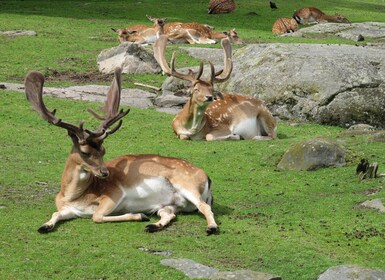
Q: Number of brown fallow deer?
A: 8